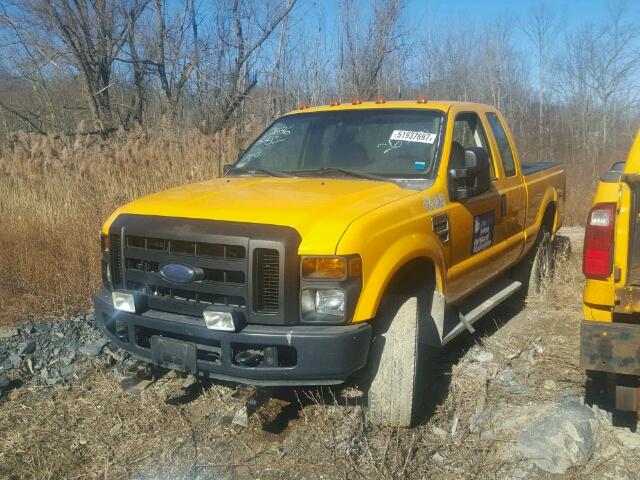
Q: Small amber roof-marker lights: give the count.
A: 5